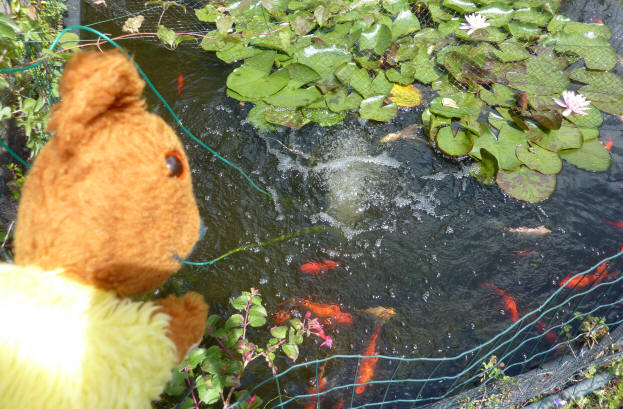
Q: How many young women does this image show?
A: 0